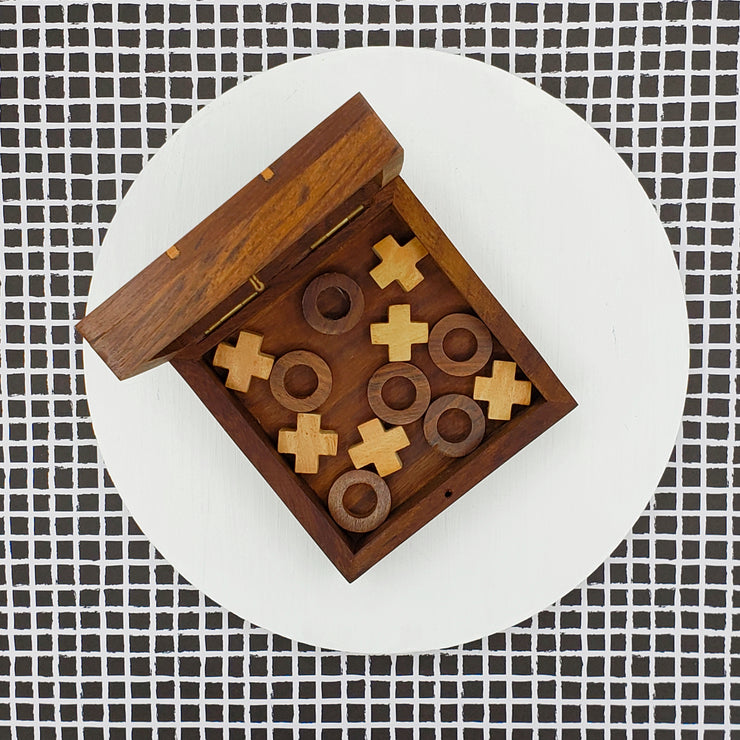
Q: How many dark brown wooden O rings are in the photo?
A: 6